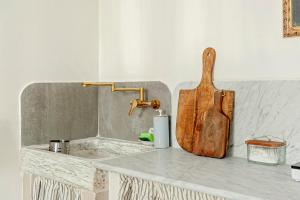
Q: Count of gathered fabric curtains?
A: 2